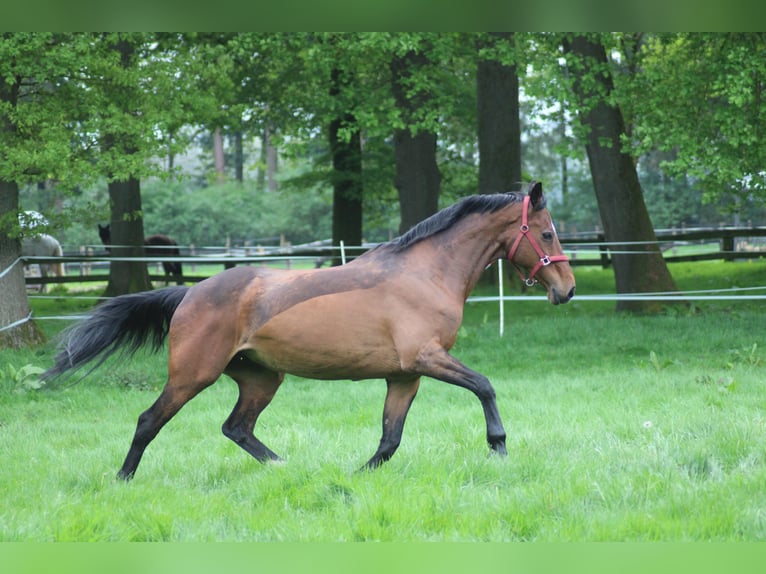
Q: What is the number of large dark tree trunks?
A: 6